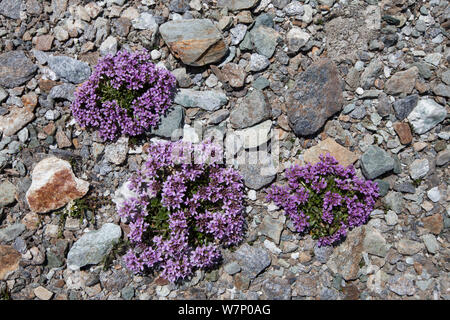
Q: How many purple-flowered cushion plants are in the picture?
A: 3